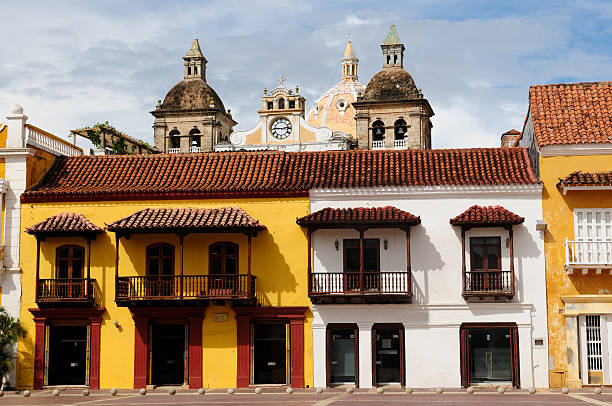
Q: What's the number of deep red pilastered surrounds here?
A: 3